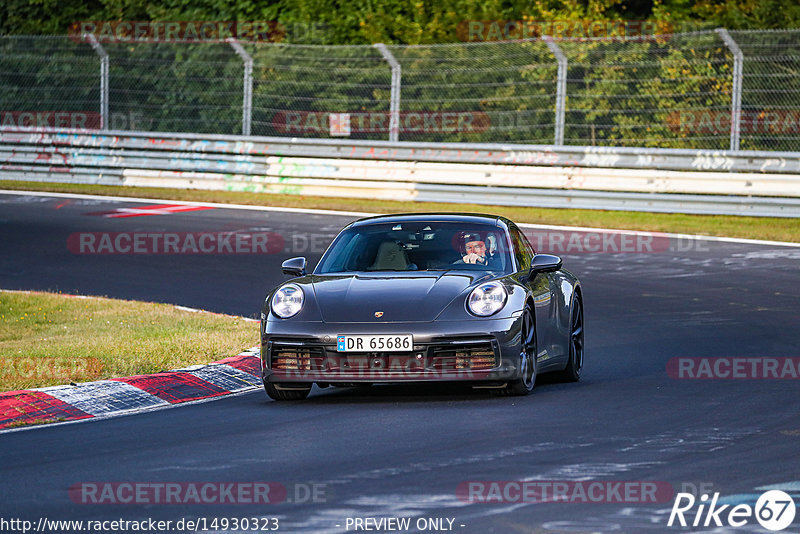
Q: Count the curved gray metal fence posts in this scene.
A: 5